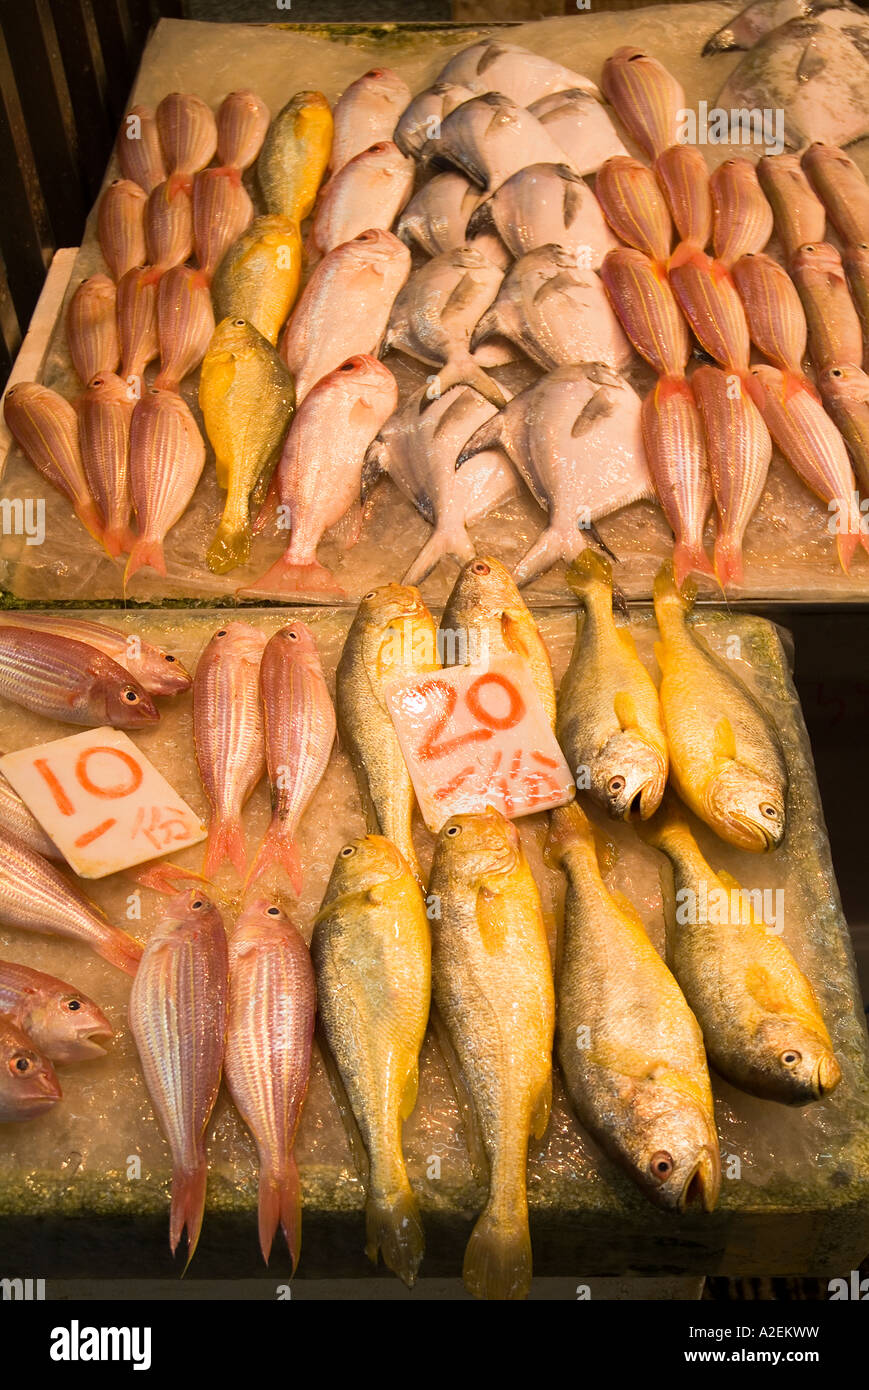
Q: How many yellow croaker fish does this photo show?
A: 11